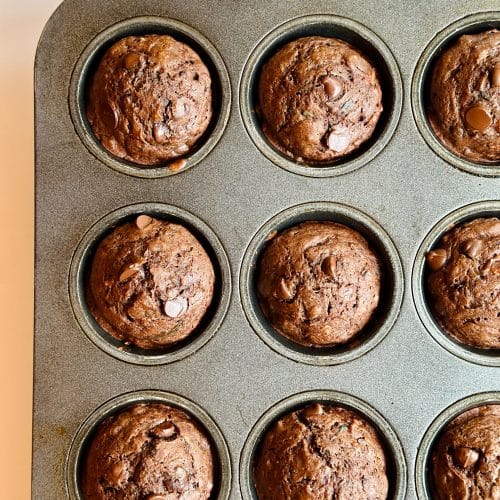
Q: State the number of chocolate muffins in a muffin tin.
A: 9